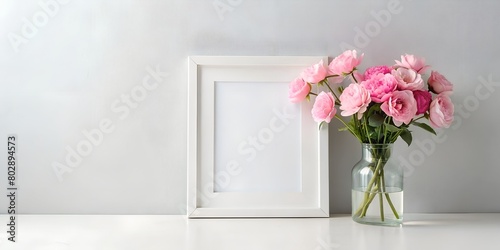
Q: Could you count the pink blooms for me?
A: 13